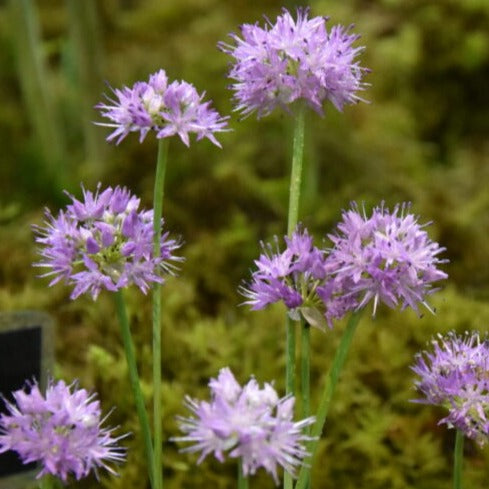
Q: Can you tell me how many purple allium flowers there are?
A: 8